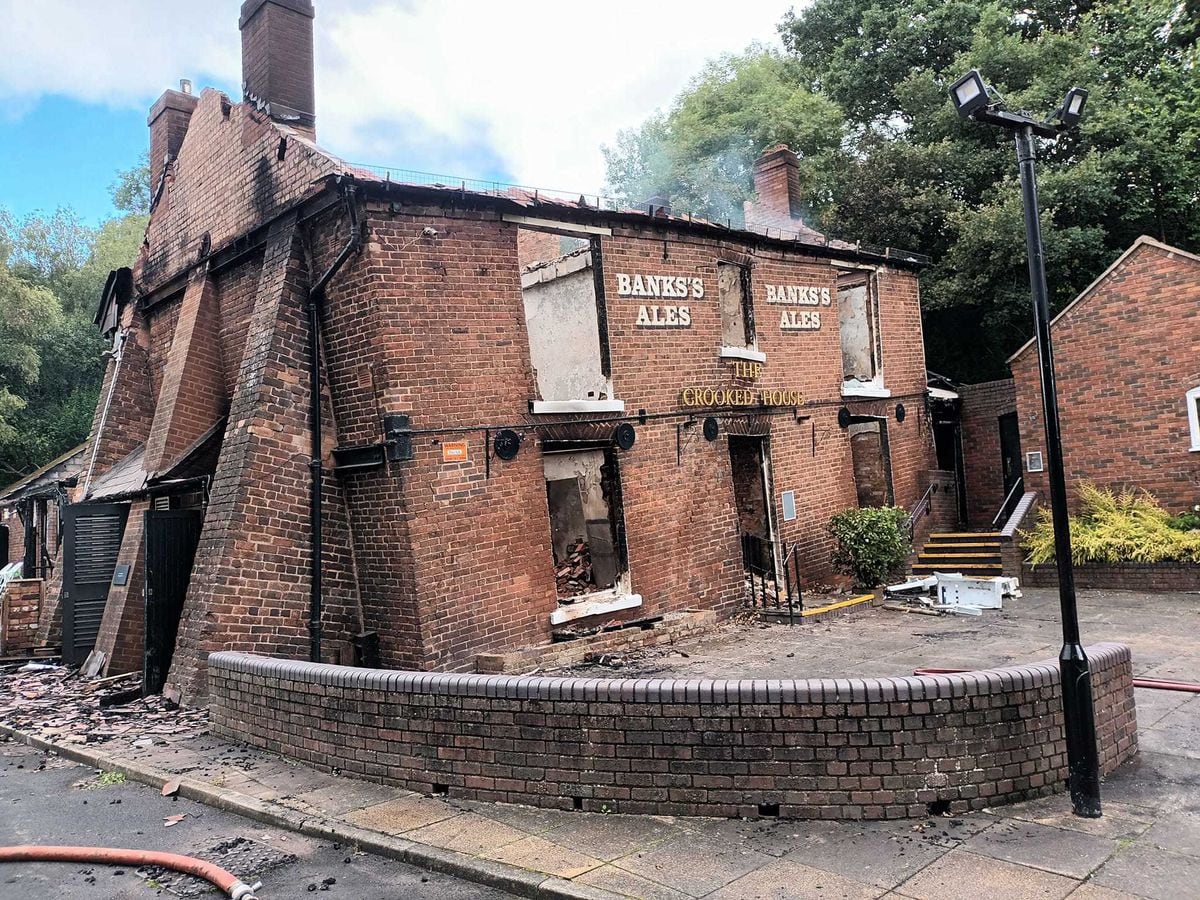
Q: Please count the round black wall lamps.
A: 5